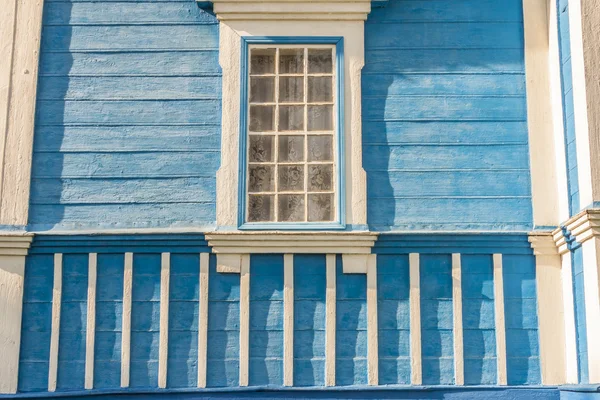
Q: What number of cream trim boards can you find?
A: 12